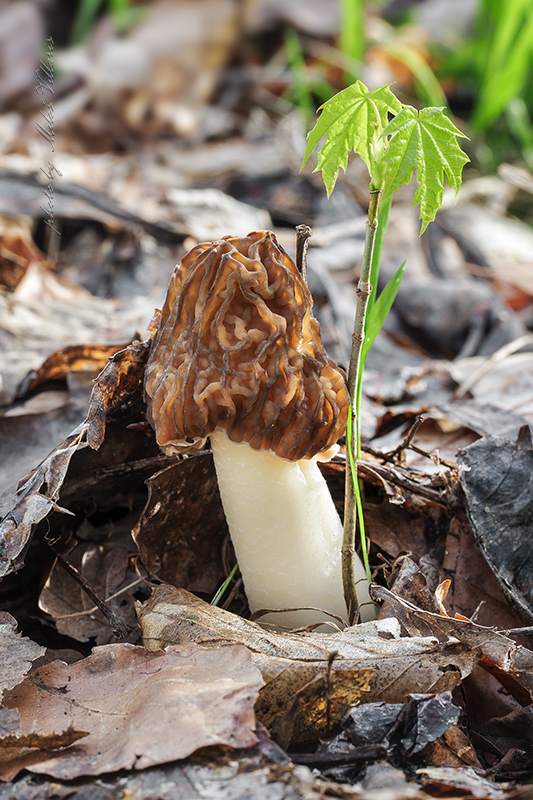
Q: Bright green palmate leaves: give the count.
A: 2